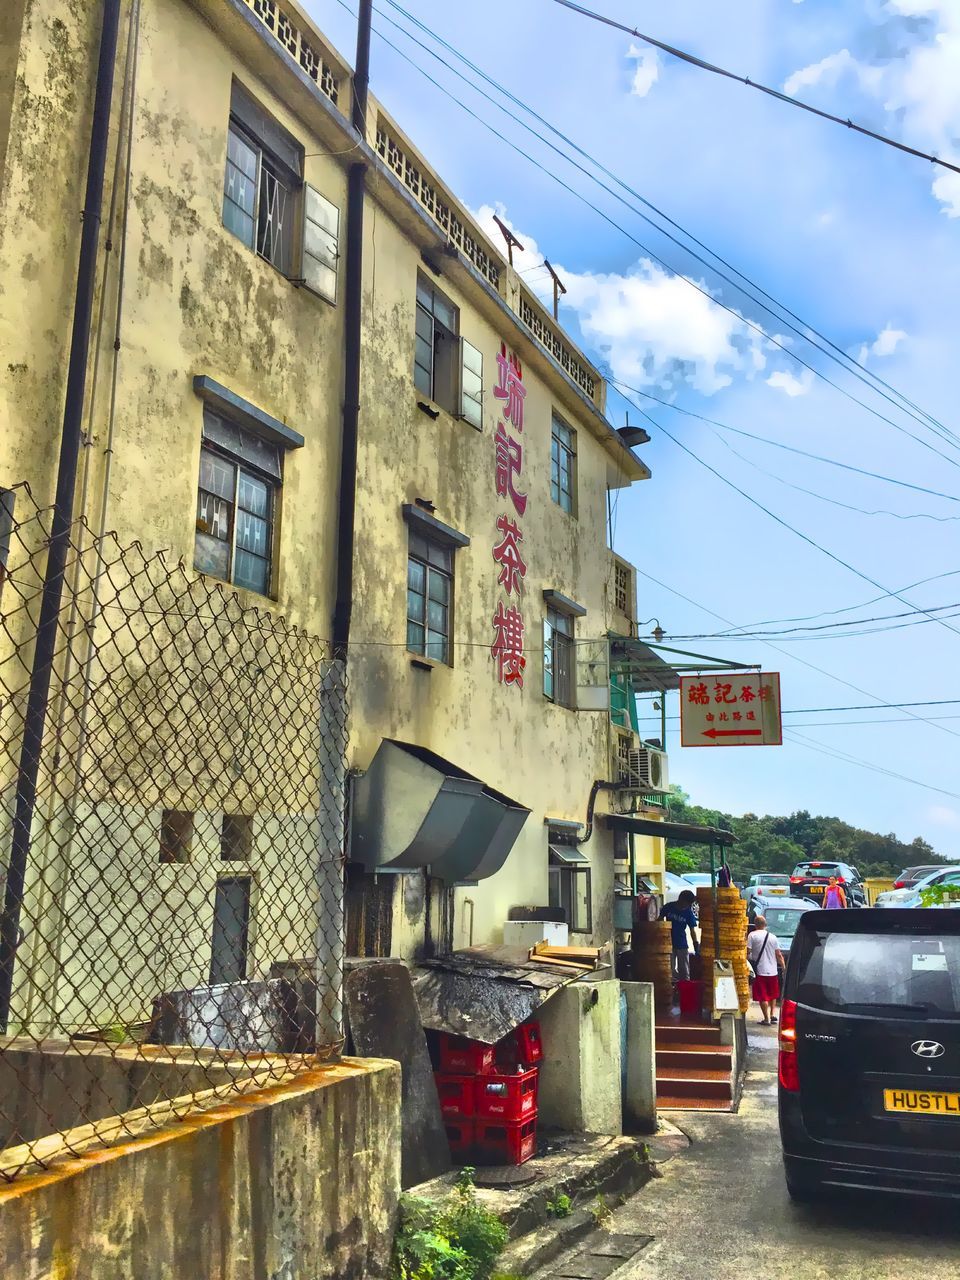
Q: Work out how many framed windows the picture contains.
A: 7